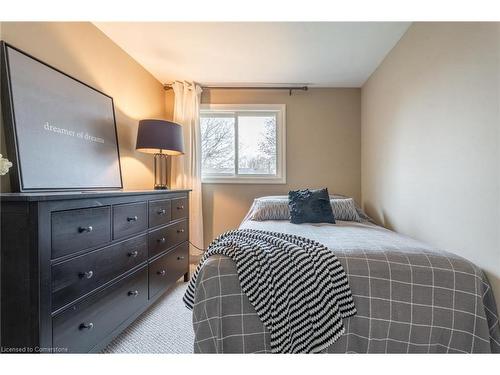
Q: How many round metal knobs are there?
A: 12